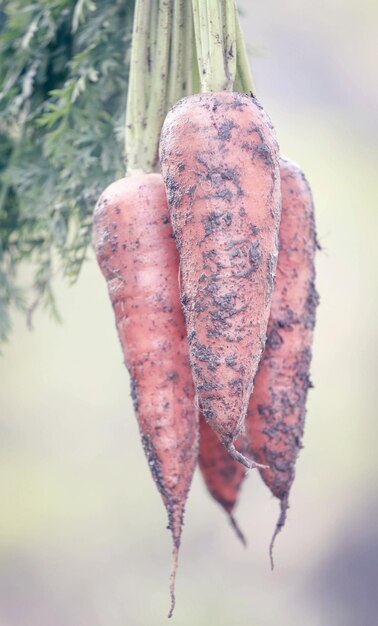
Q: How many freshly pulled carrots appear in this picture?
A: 4